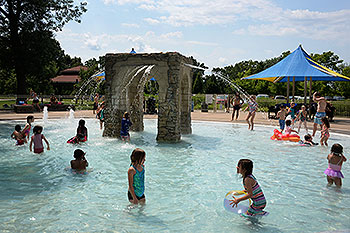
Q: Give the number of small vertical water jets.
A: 2